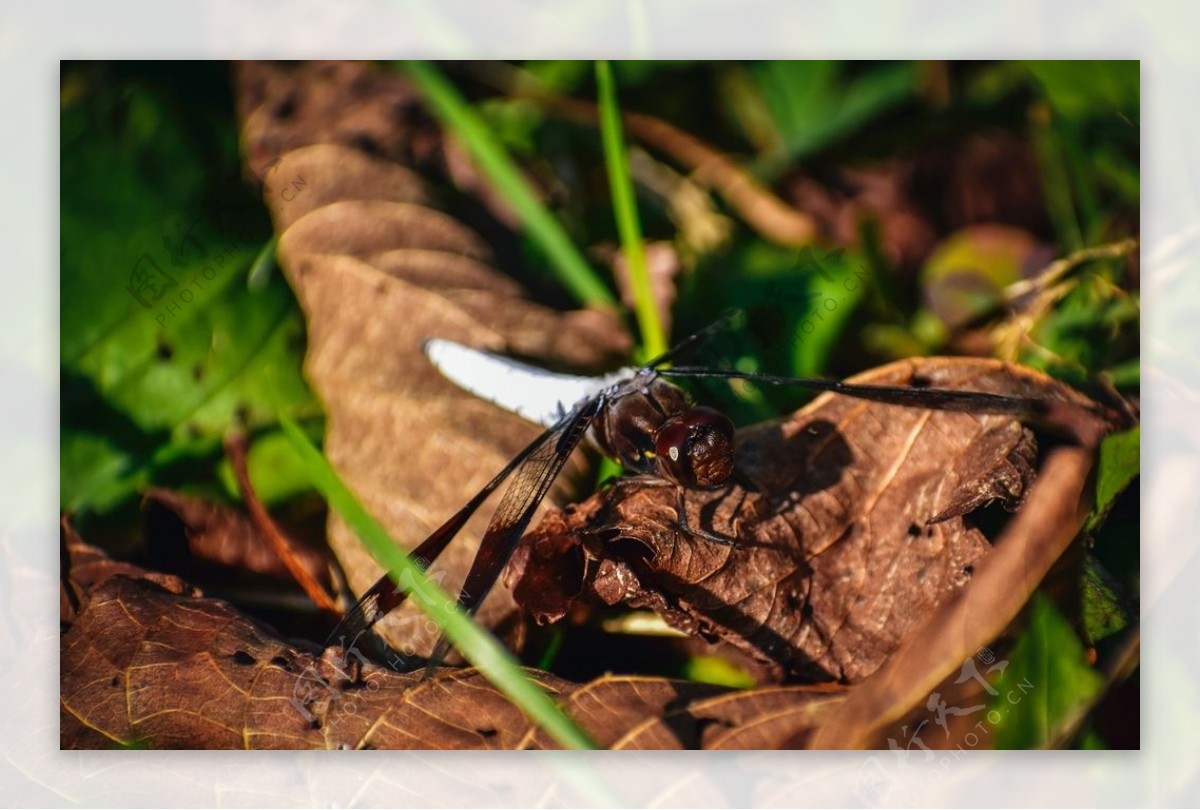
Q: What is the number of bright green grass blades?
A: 3